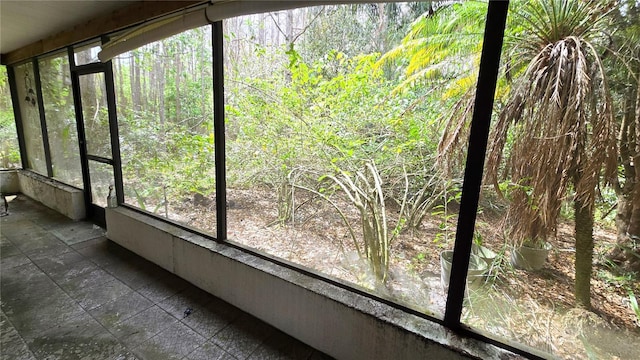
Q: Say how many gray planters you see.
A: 3